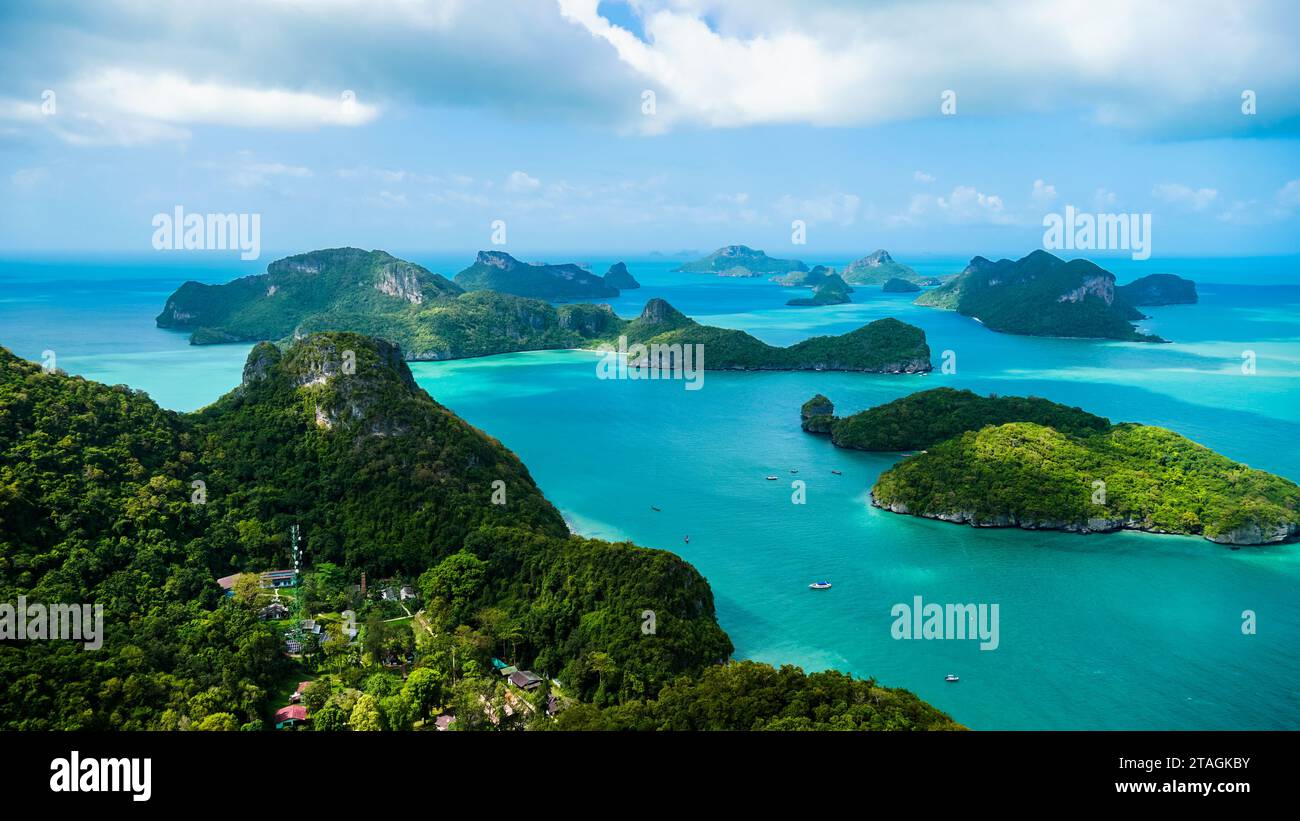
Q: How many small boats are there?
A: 7